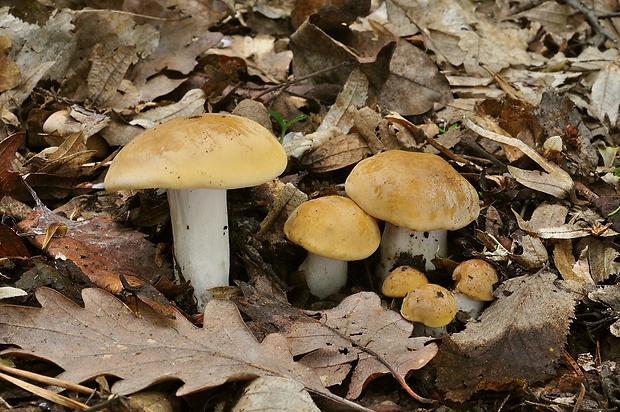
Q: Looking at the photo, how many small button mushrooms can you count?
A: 3